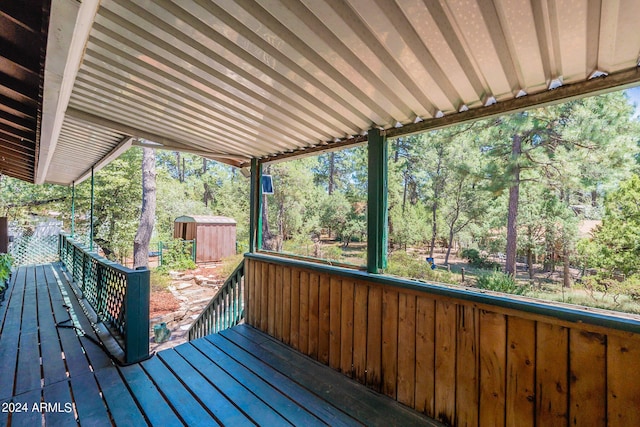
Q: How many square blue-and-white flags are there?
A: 1